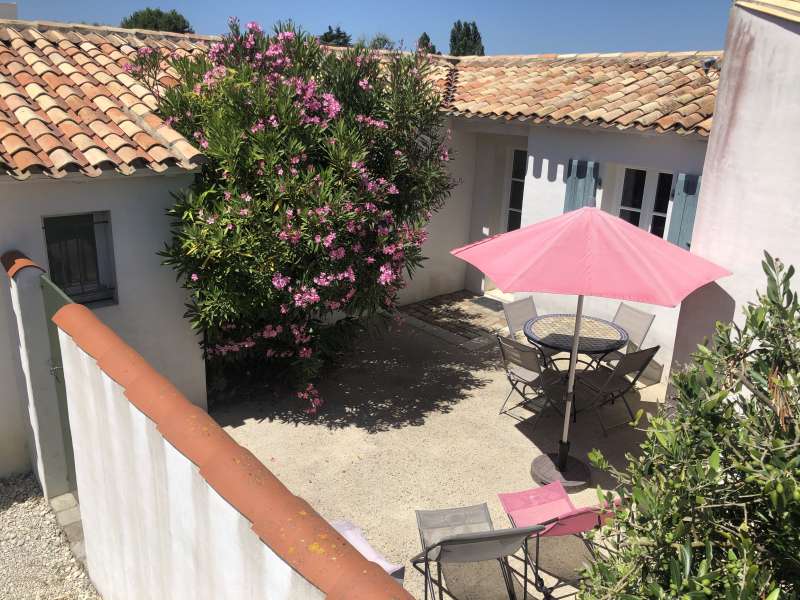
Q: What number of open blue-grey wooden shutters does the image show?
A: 2